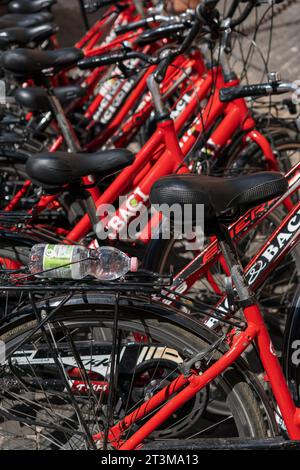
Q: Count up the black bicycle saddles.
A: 7